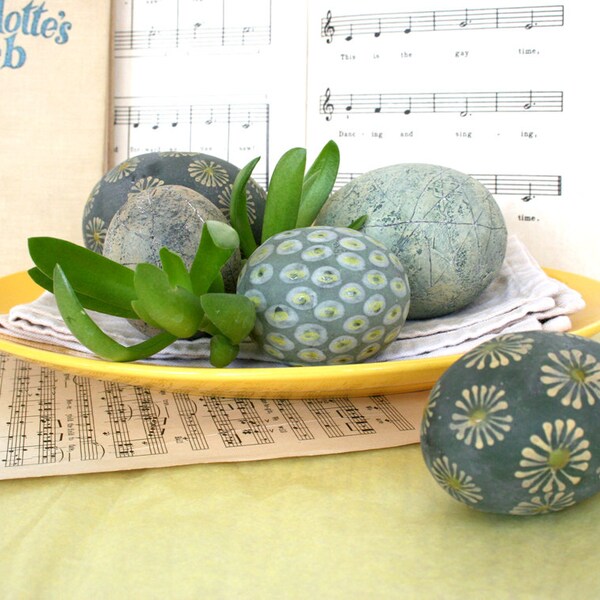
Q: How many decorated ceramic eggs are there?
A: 5